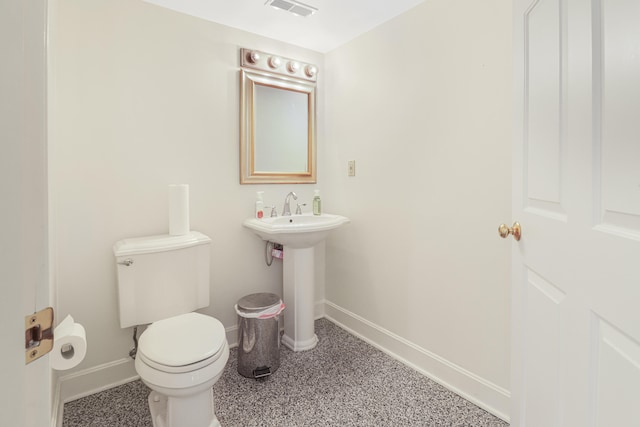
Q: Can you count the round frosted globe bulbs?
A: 4